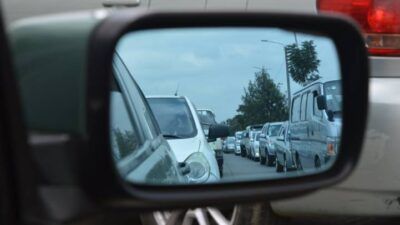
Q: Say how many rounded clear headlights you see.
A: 1